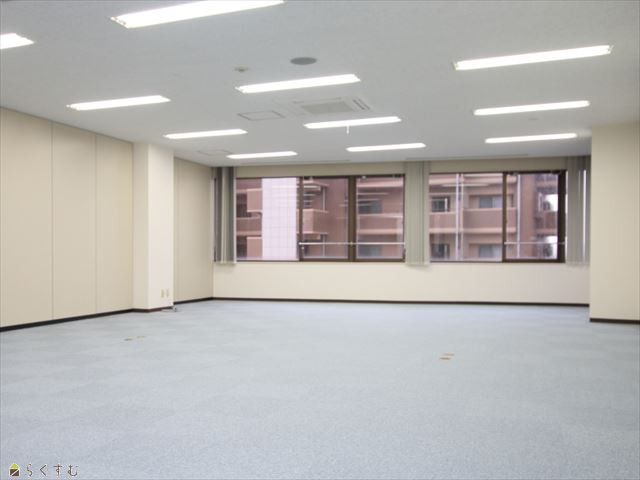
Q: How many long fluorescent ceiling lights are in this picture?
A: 11